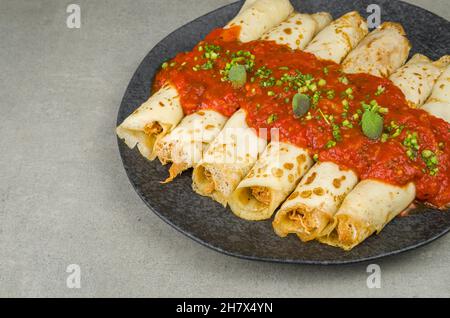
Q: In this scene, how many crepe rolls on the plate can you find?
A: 6